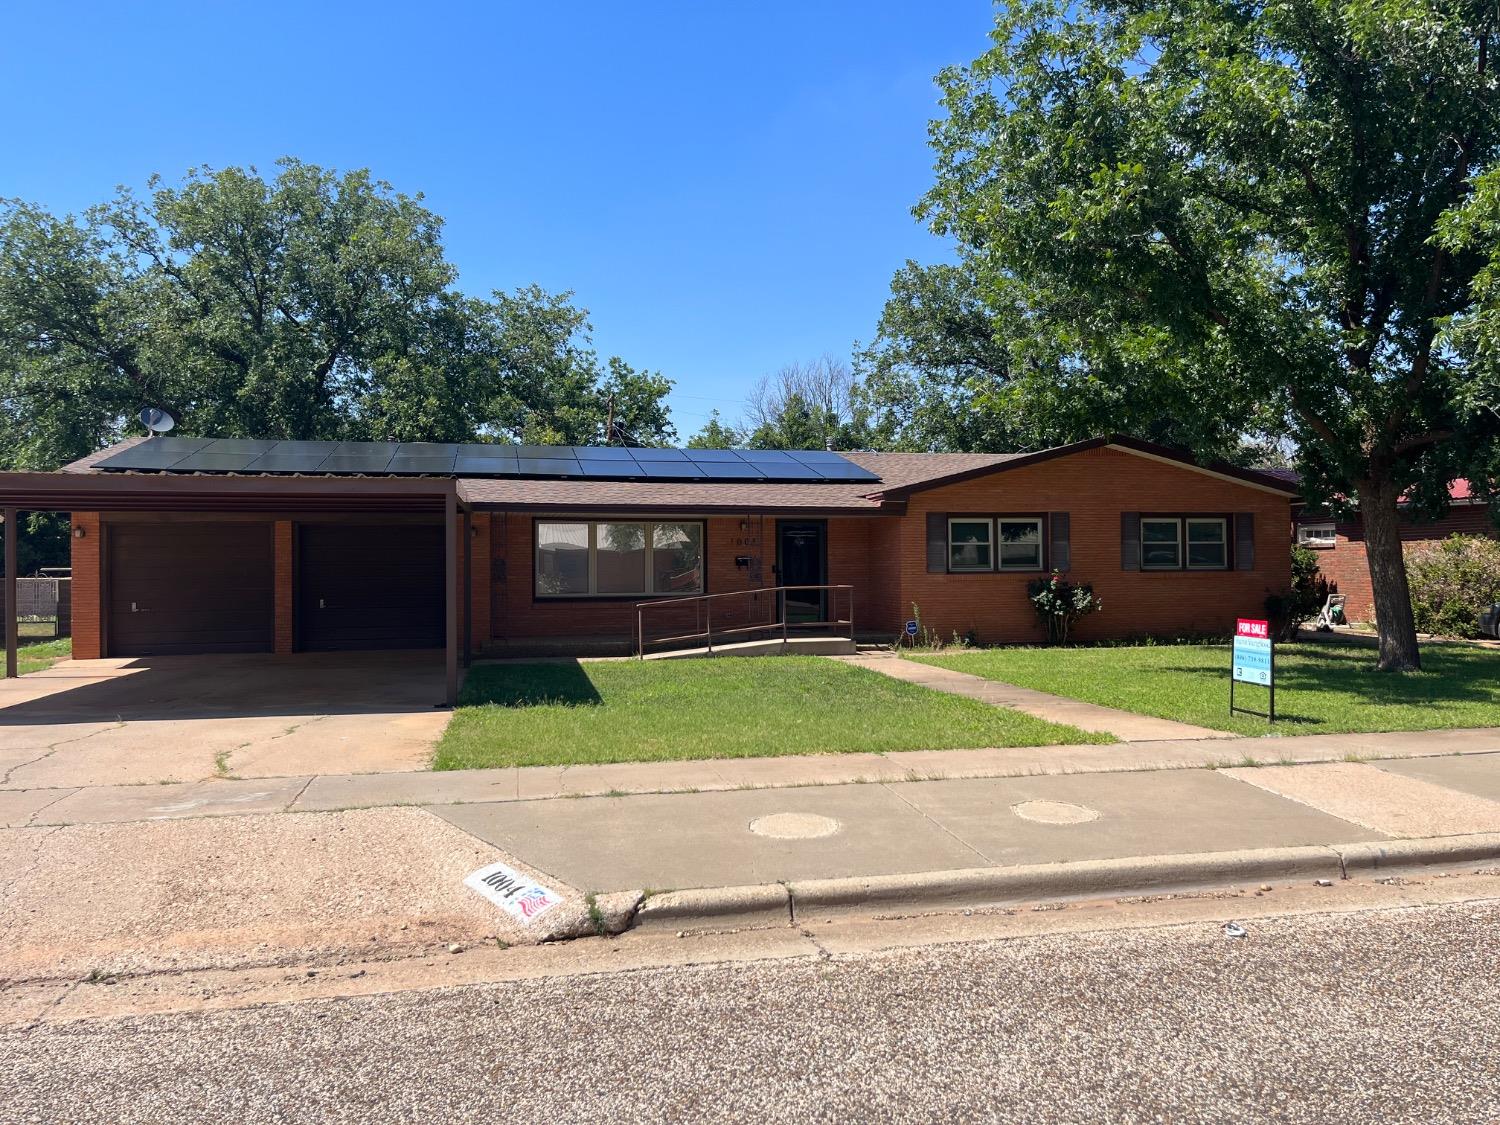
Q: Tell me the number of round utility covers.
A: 2